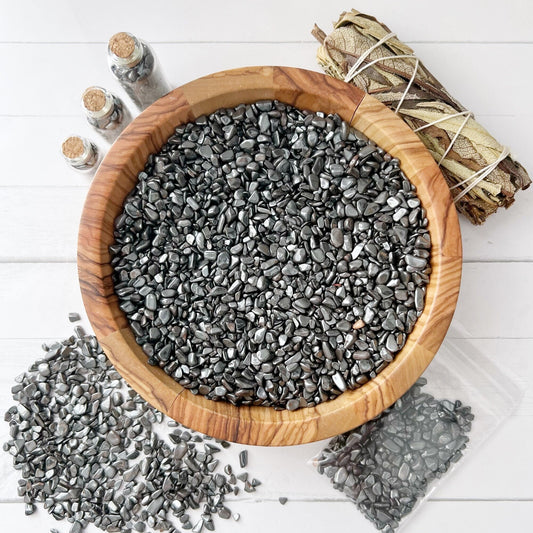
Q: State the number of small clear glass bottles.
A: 3